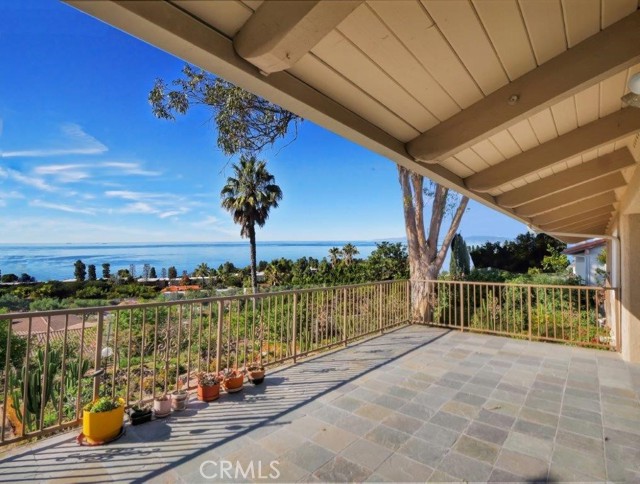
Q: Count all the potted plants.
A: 7